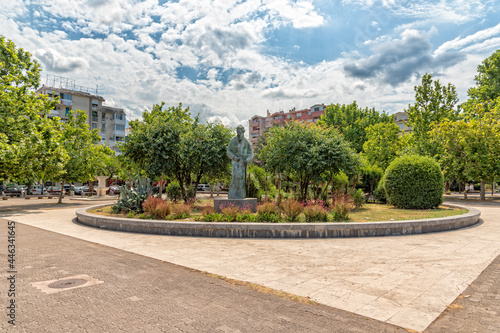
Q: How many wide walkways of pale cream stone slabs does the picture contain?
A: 1